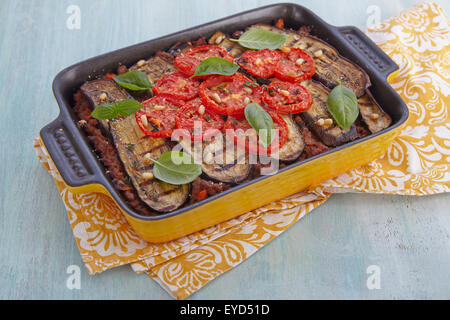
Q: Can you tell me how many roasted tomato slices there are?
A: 9